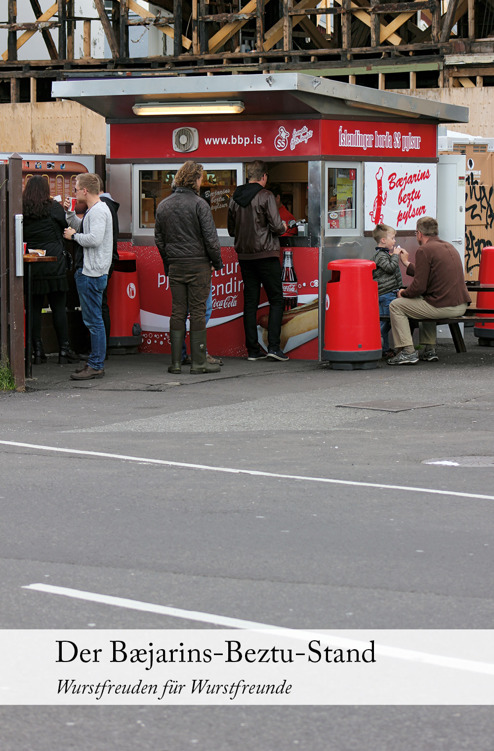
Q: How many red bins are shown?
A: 3